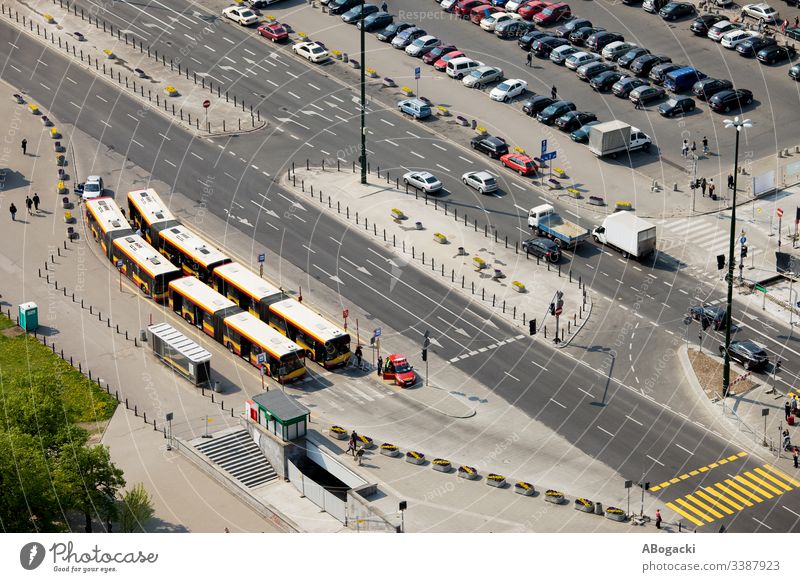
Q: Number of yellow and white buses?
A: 4